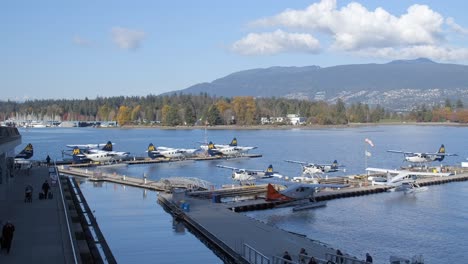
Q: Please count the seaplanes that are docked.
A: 11